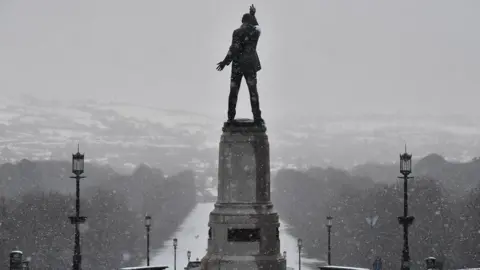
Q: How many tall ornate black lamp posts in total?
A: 2